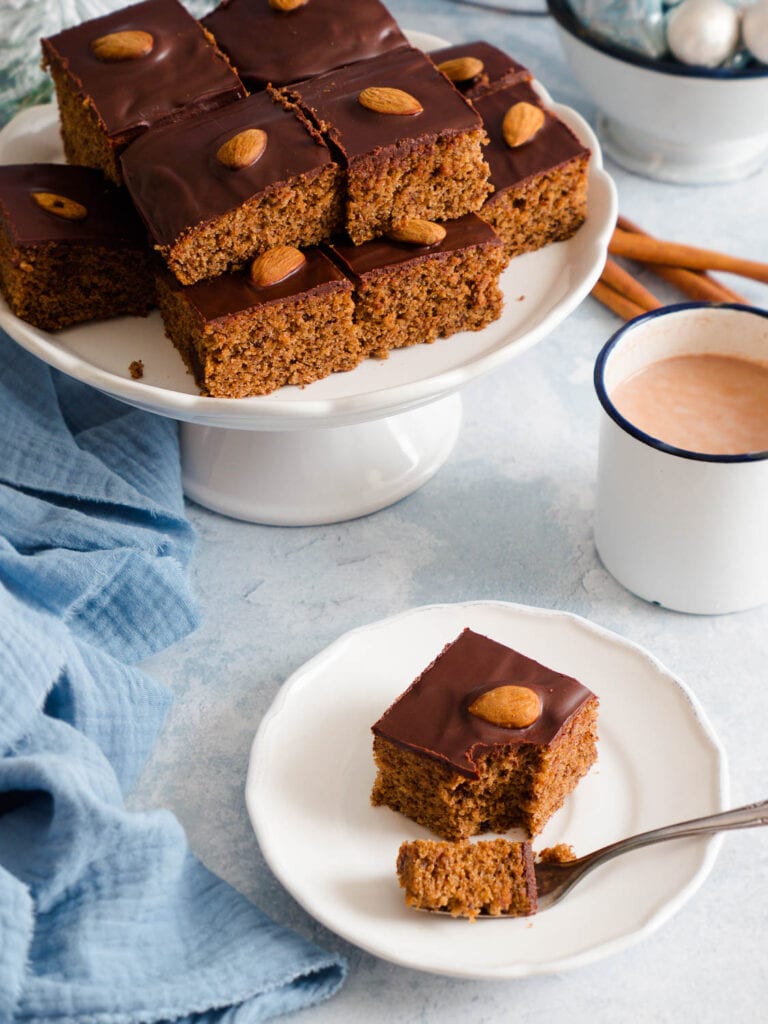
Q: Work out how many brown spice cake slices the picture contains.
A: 10